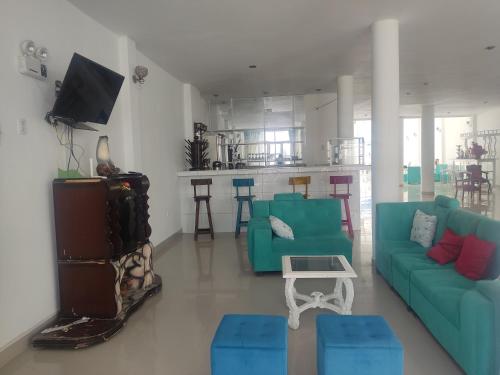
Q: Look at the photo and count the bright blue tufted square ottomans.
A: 2